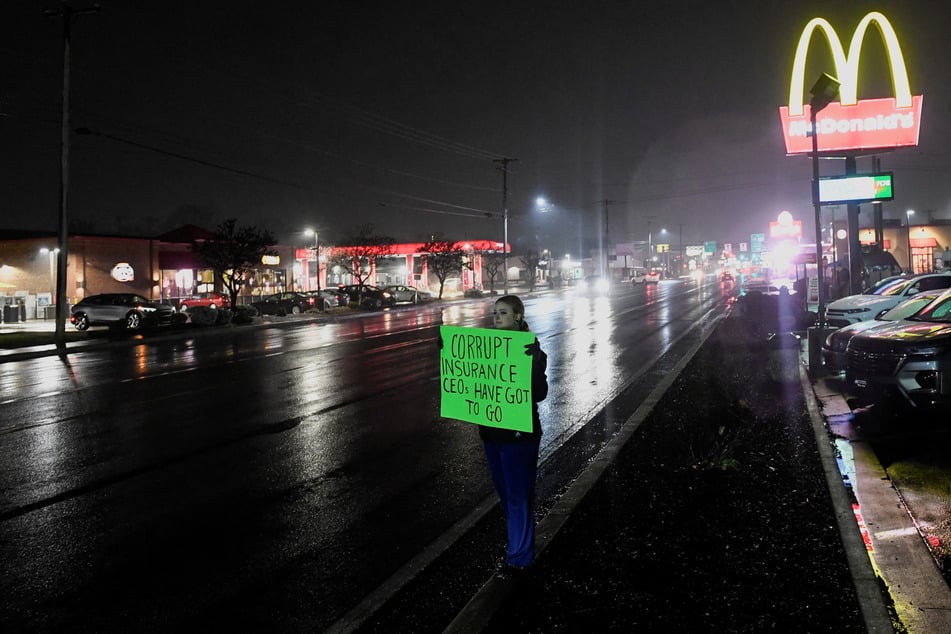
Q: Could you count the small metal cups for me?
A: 0